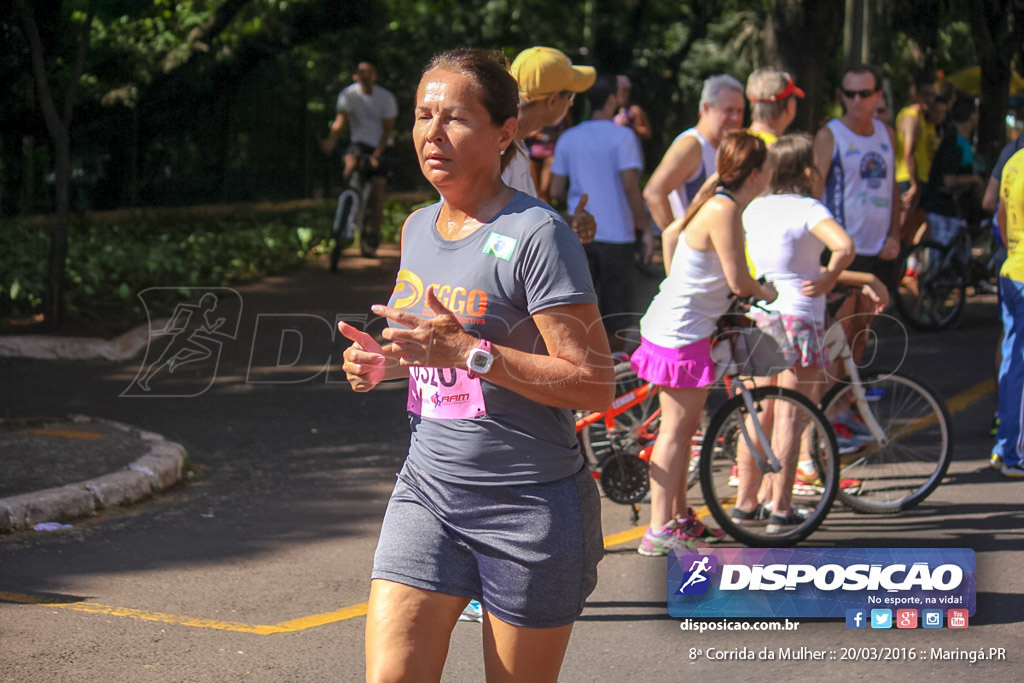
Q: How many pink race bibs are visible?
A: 1